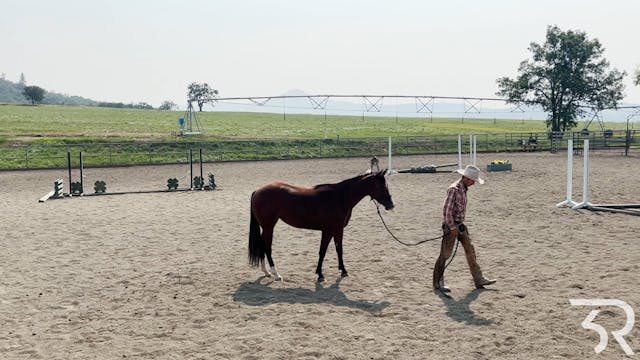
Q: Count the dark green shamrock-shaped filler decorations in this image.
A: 4